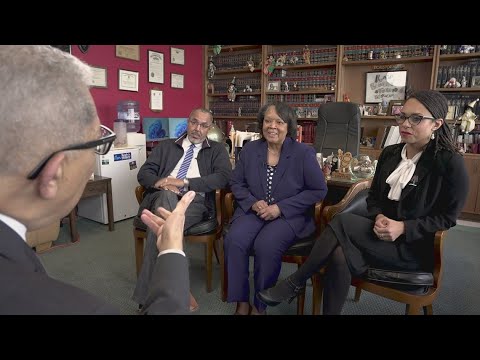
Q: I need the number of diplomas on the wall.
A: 7